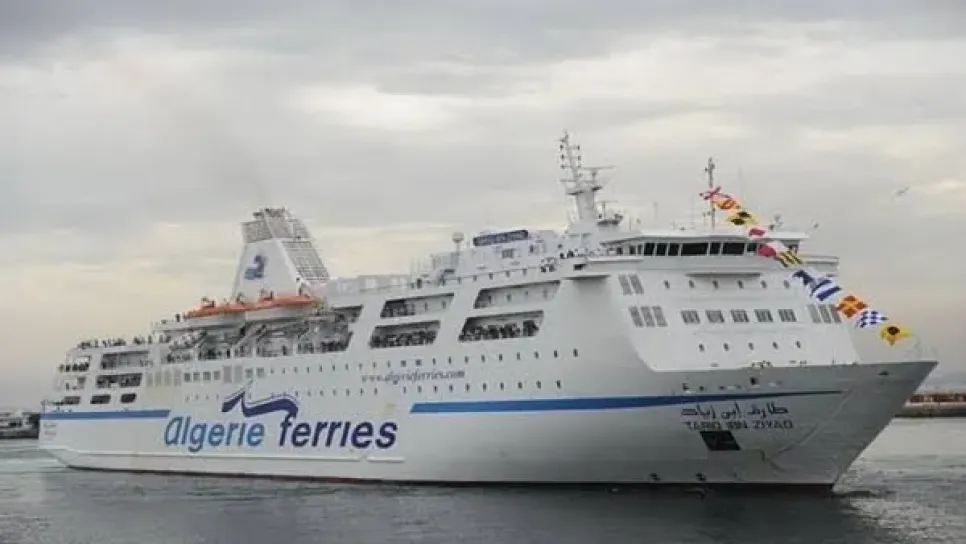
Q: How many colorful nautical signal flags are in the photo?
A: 11